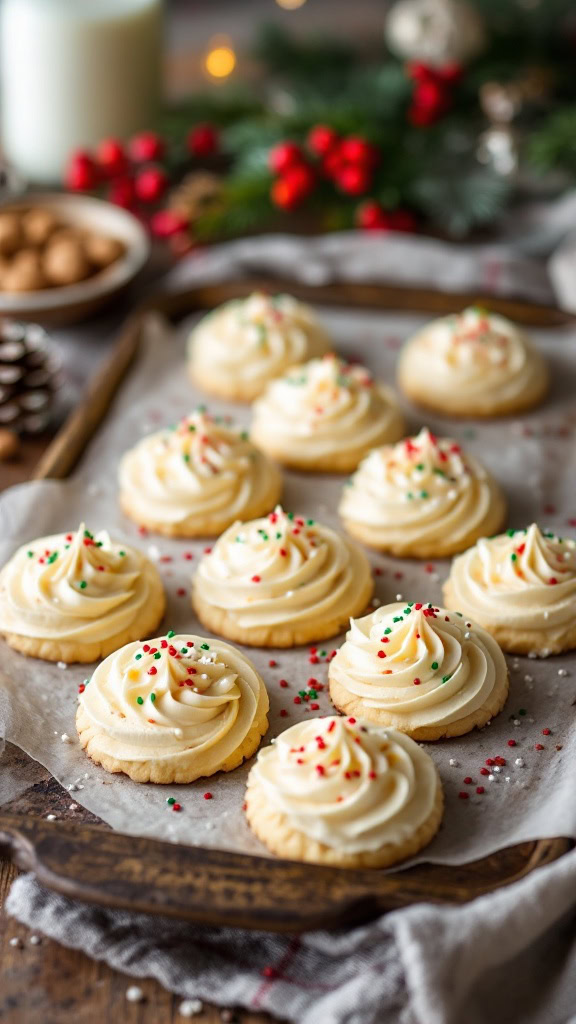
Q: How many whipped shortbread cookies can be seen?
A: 11